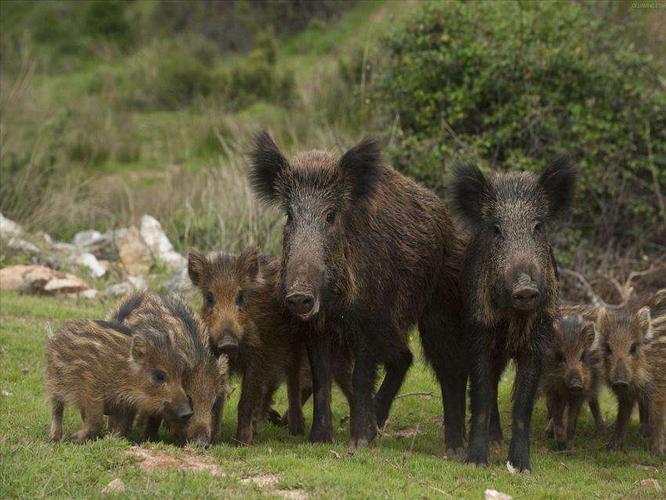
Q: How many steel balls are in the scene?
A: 0